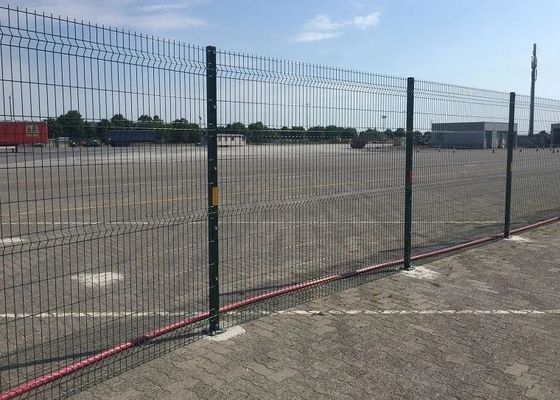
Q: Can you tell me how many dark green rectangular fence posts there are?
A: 3